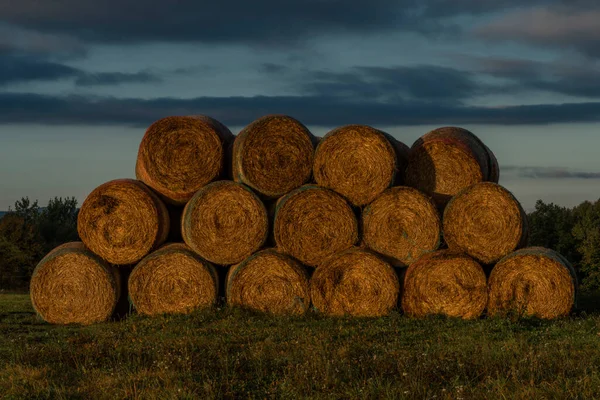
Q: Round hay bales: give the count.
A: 15